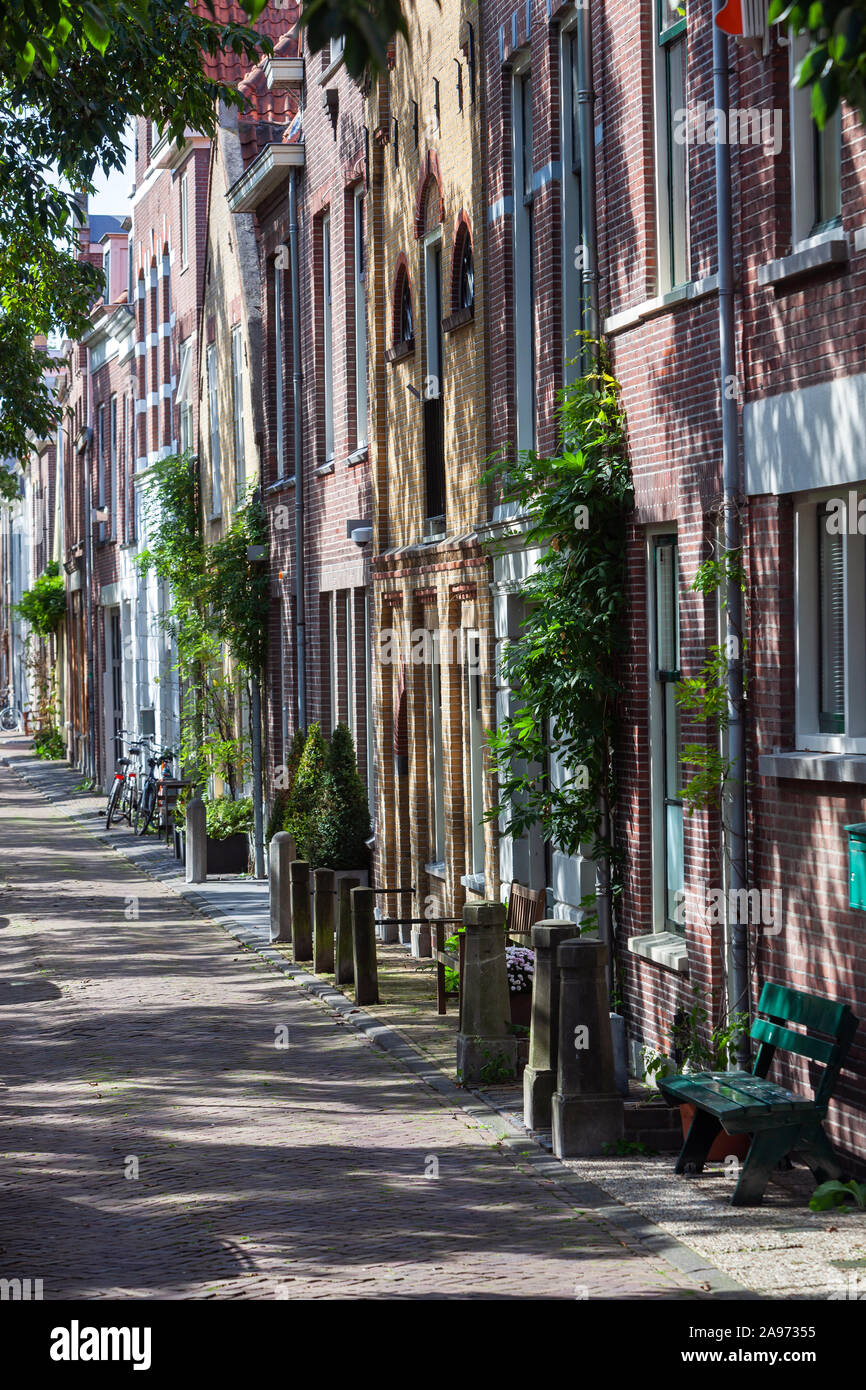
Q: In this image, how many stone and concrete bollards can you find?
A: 9